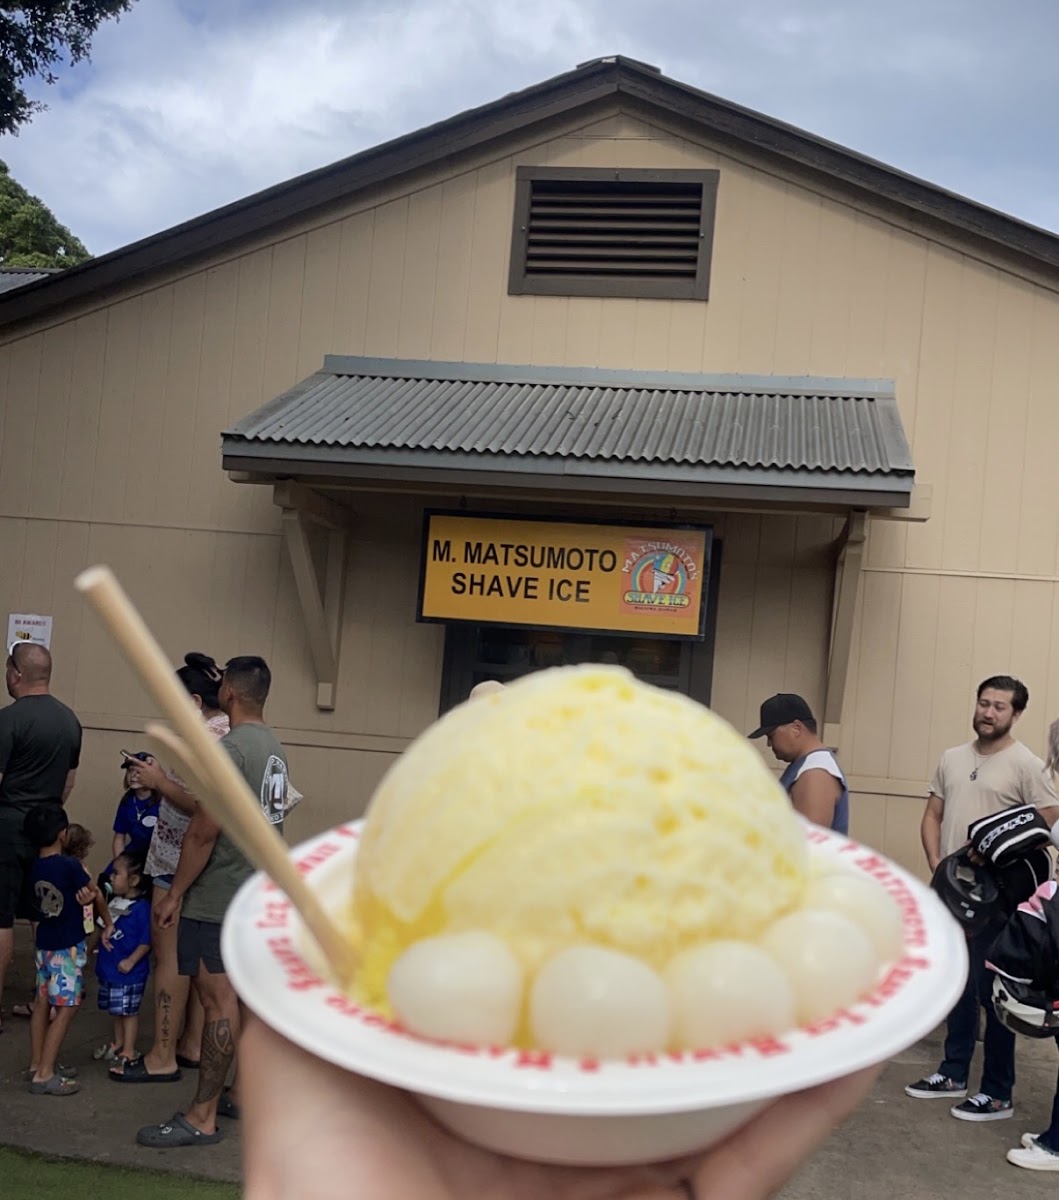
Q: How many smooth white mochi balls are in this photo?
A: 5